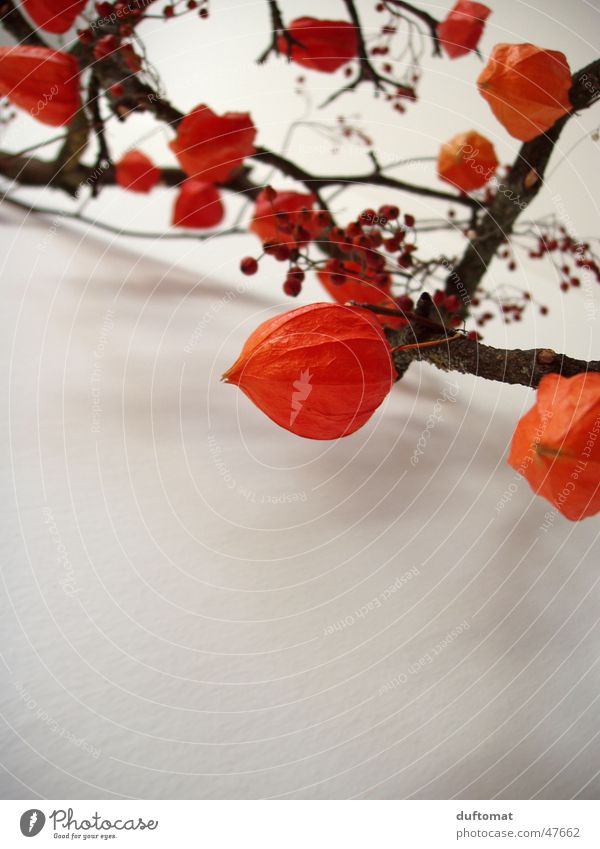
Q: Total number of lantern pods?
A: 13